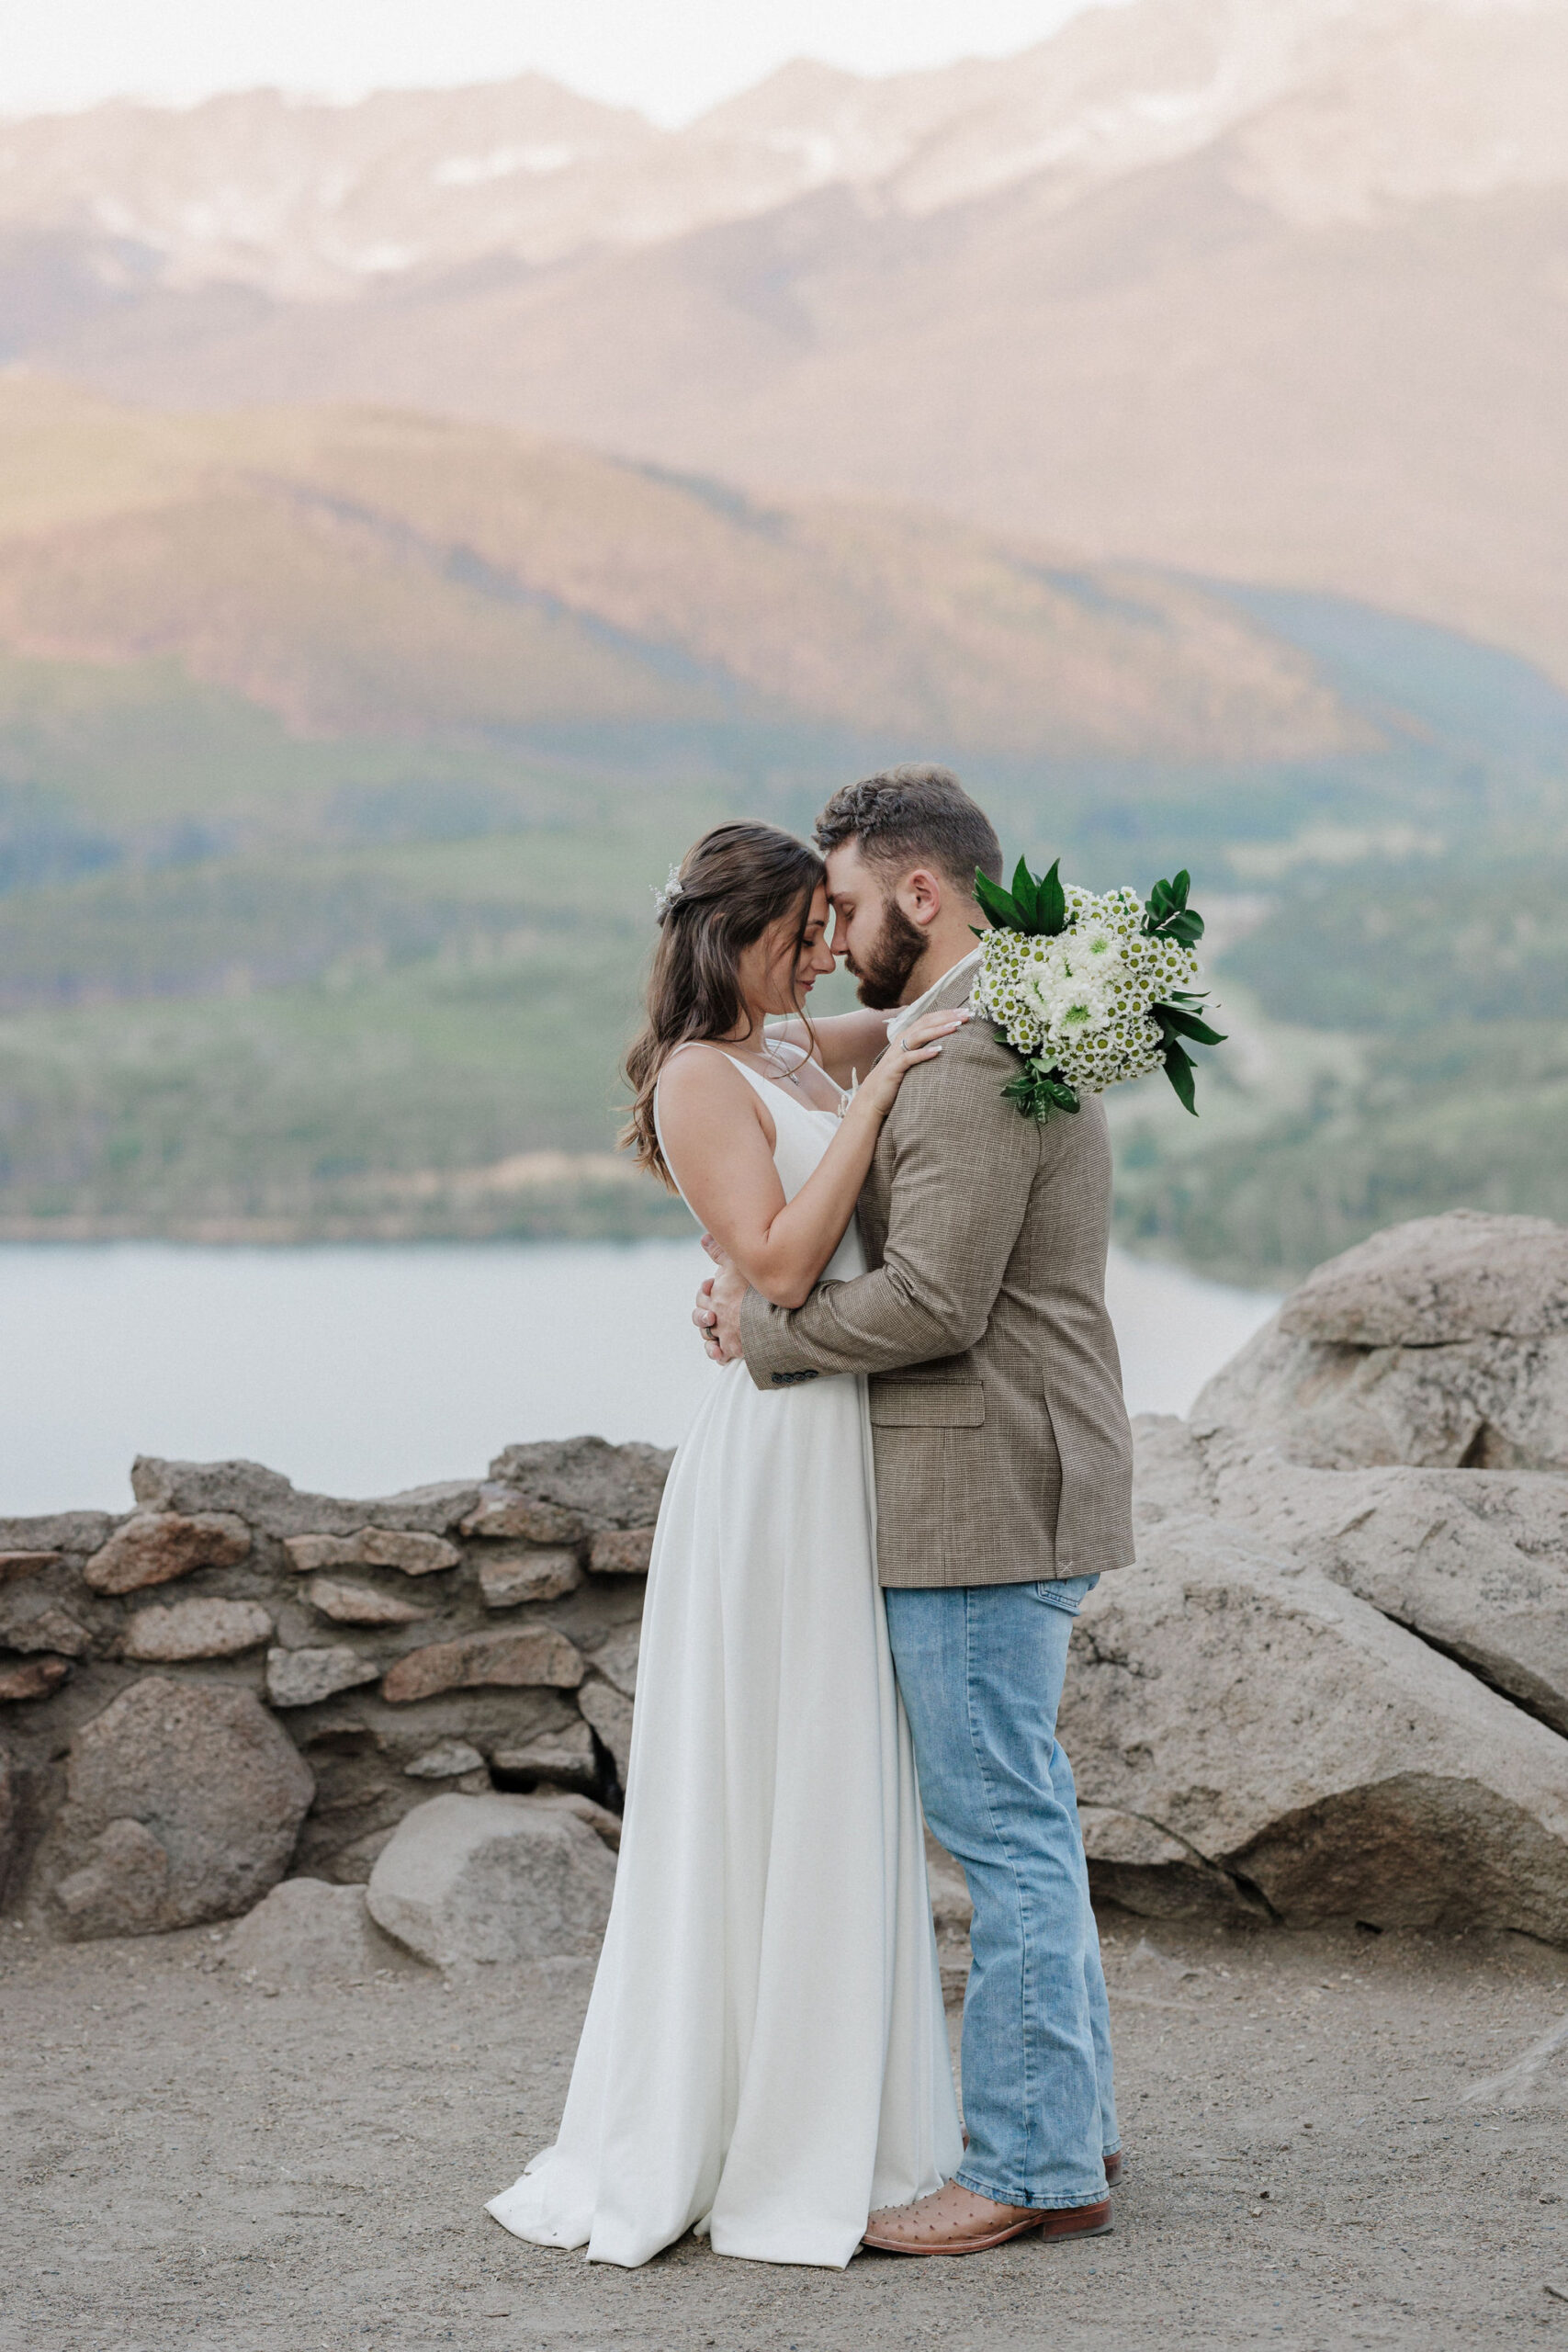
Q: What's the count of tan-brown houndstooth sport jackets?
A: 1